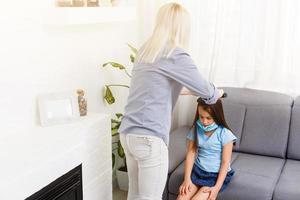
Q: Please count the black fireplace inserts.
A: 1